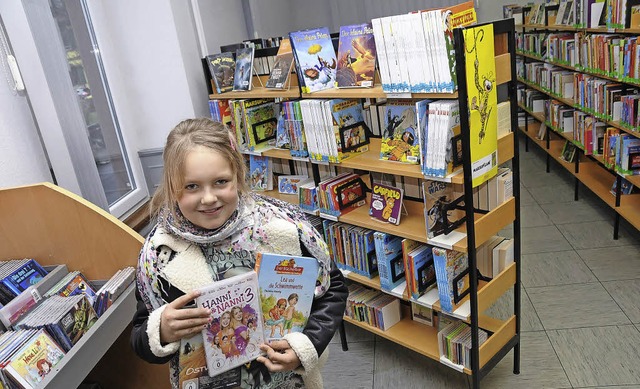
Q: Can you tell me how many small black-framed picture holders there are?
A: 9